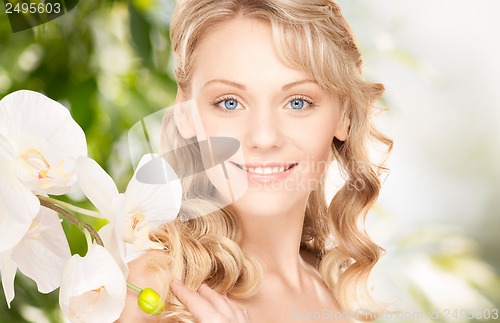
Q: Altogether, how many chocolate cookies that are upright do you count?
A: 0